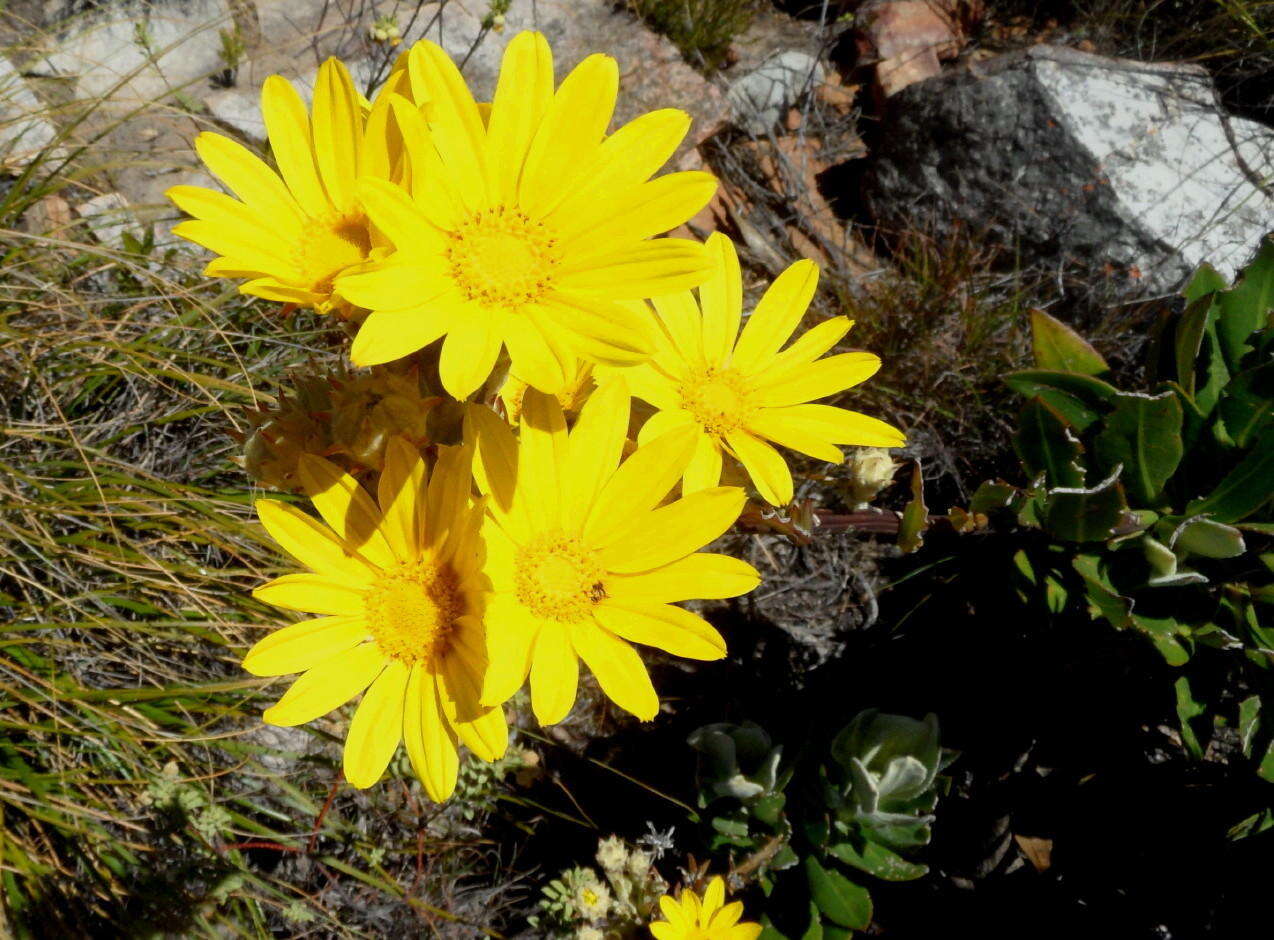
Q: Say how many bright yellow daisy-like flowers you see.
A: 6